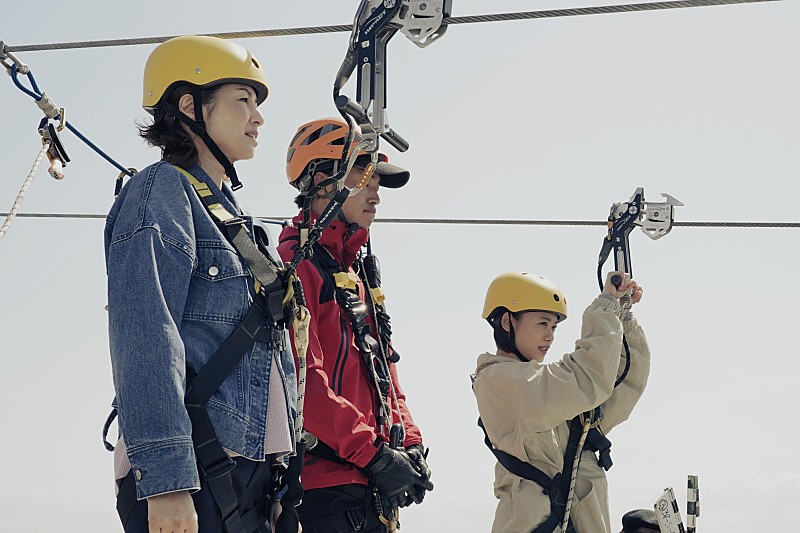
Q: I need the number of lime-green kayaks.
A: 0